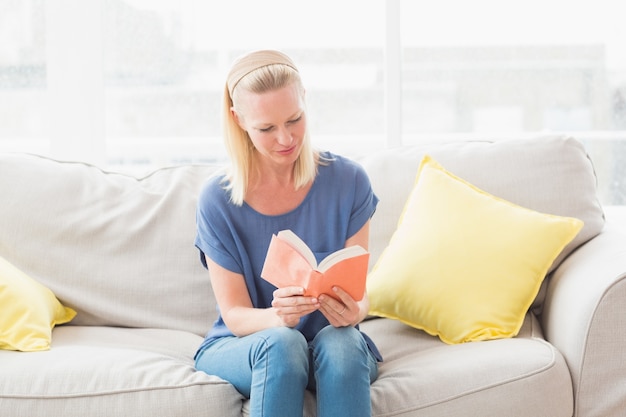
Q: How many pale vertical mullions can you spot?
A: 2